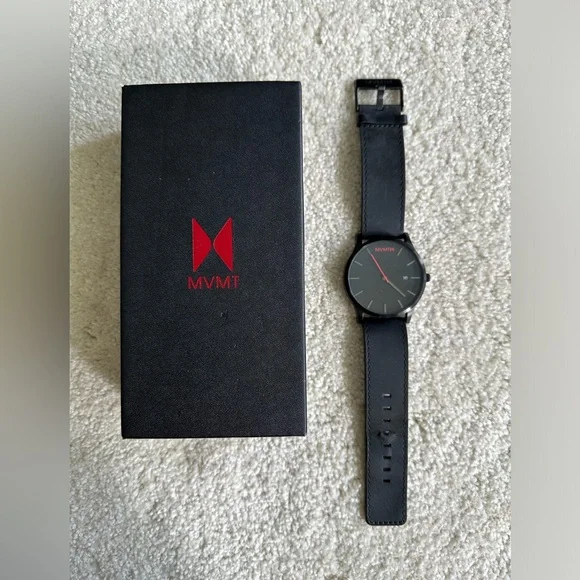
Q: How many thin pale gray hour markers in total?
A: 11